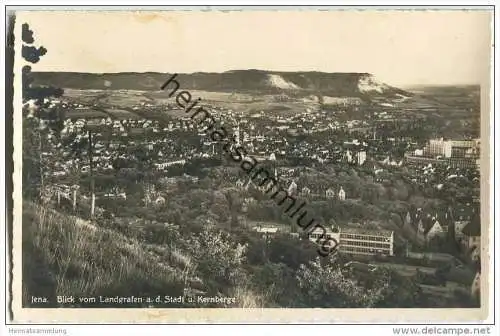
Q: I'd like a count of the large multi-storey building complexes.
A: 2